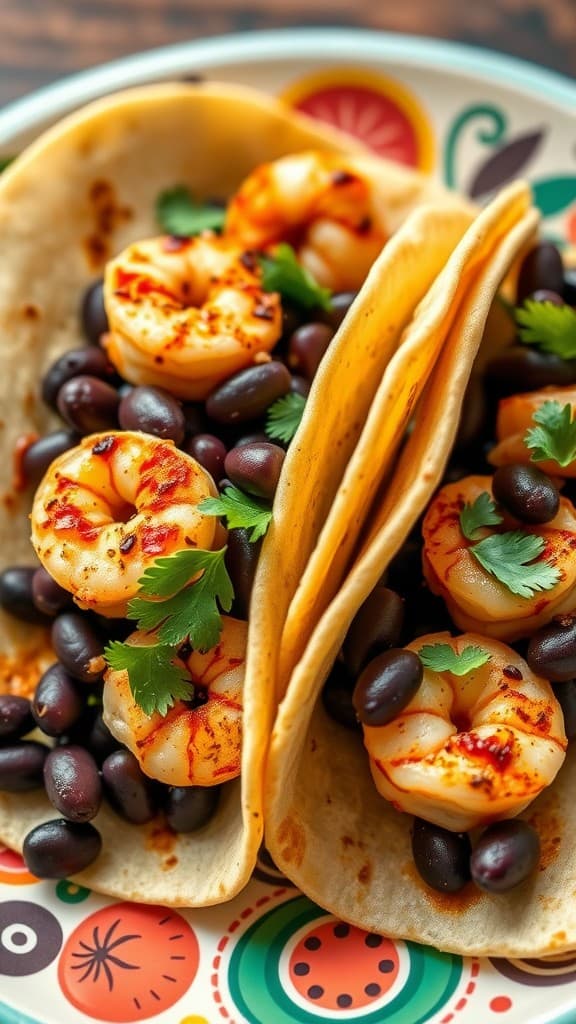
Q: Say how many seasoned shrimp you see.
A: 7